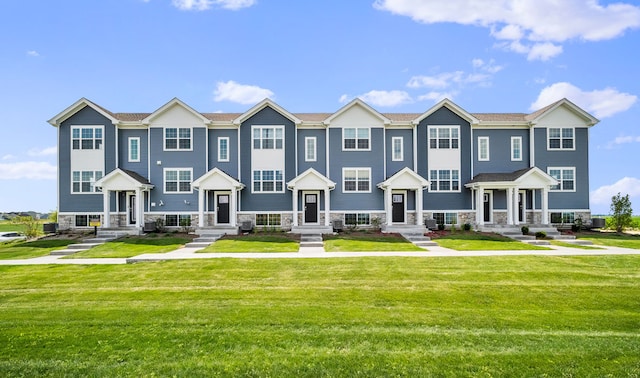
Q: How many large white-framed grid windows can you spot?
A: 12